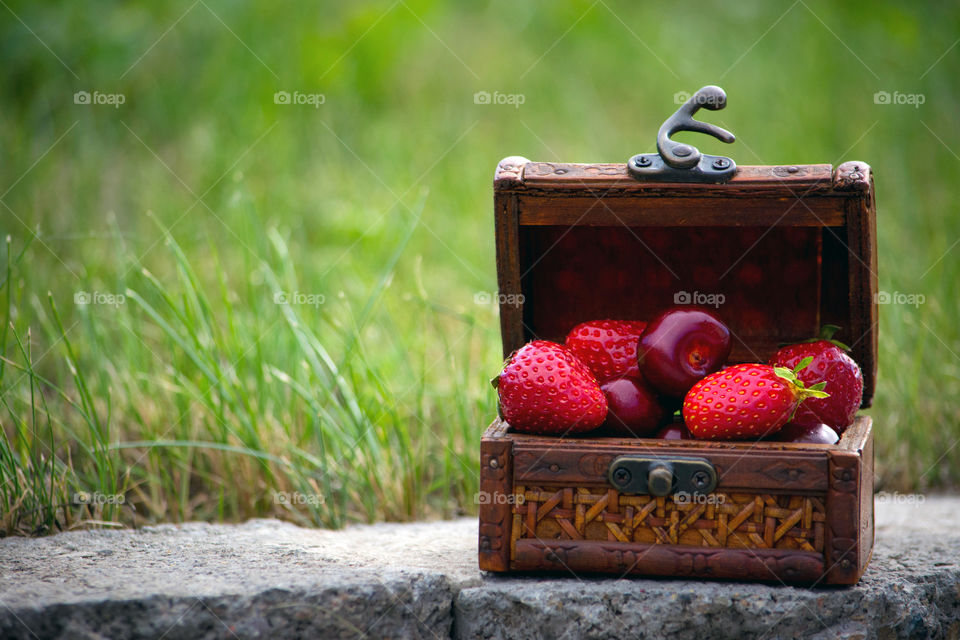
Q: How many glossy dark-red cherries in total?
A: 4